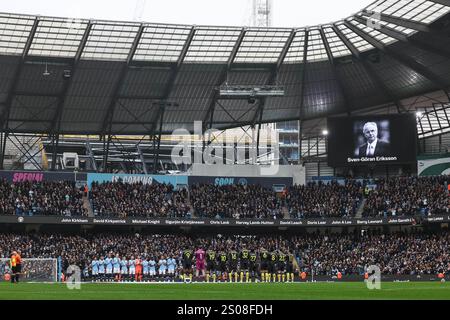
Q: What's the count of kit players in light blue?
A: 10